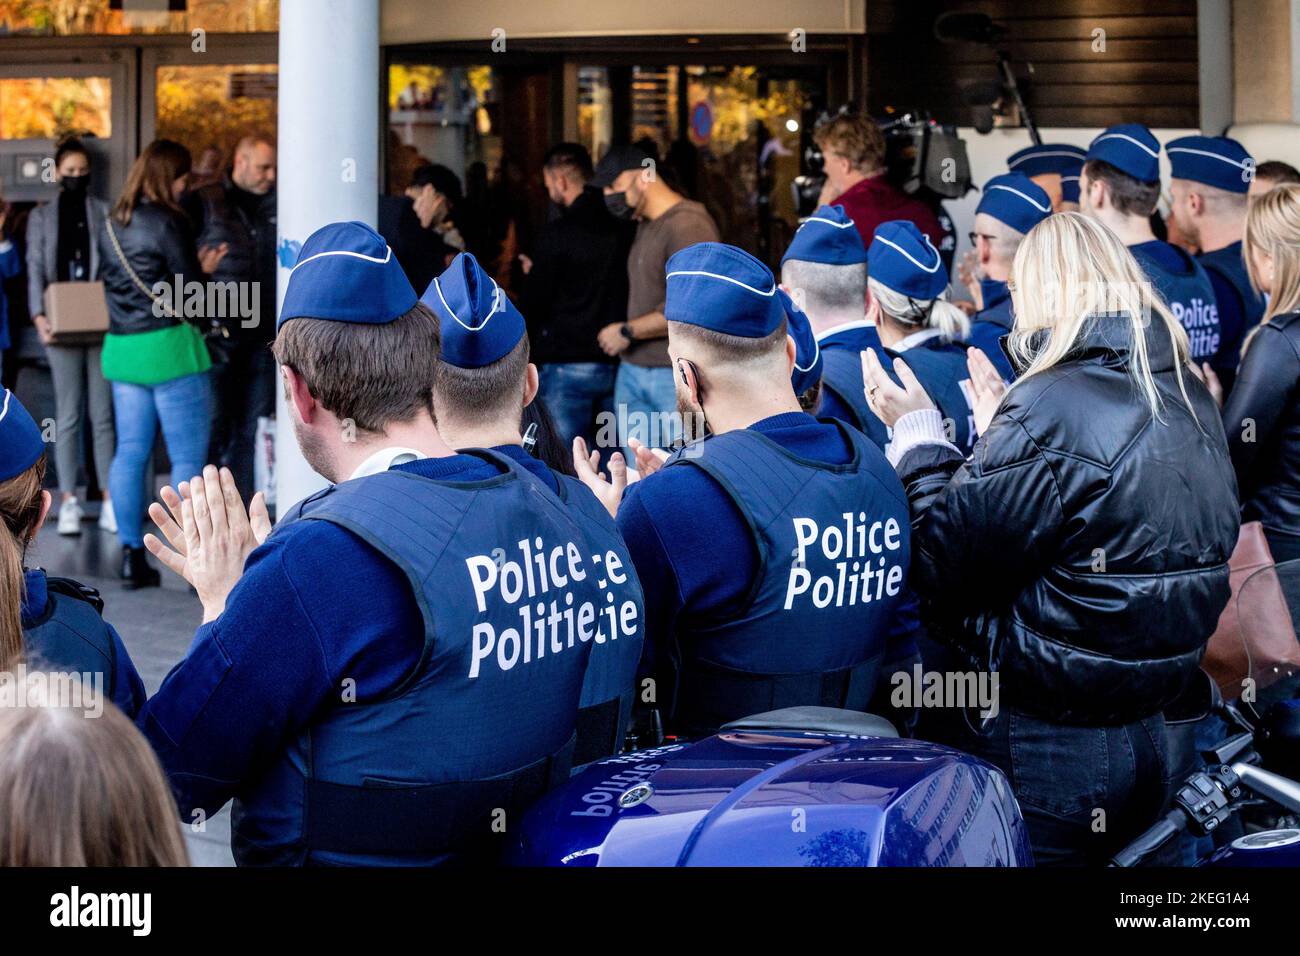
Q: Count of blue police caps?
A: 12